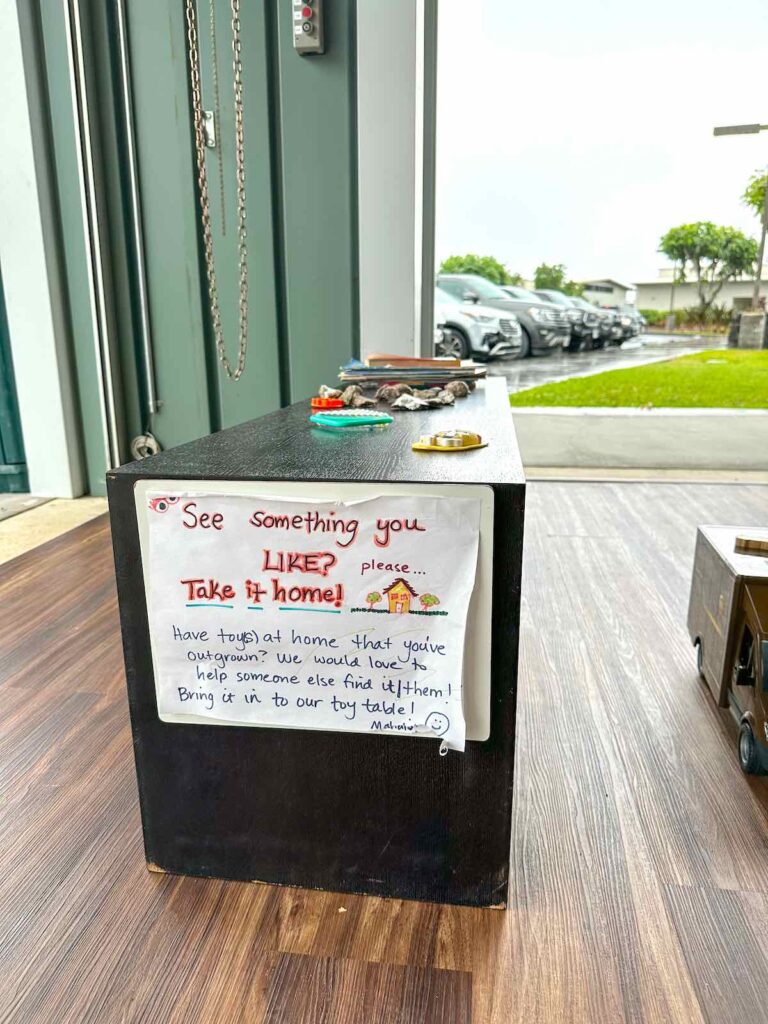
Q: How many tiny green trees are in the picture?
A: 2